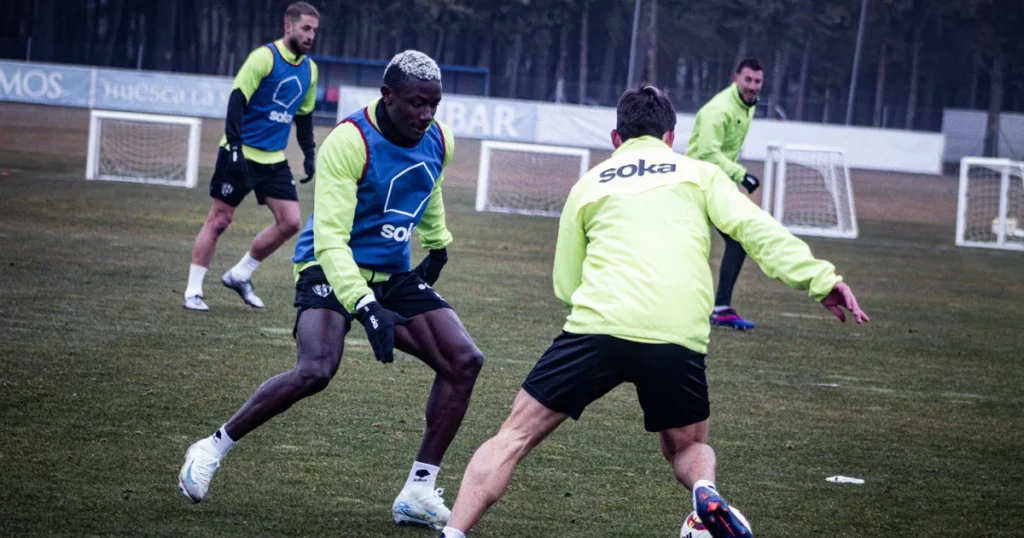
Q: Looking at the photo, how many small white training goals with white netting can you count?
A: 4